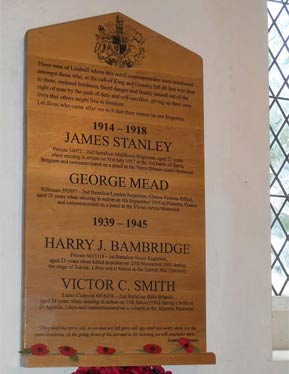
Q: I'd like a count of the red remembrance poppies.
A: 5